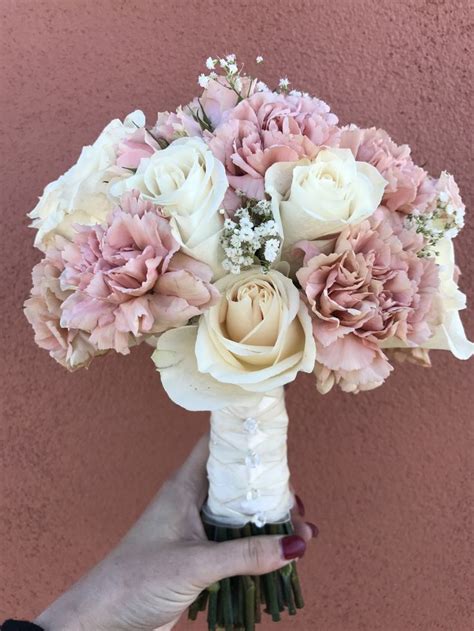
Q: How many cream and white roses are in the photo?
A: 5